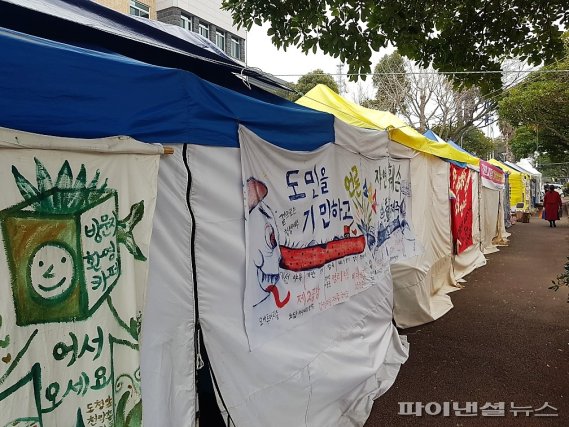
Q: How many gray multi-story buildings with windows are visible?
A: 1